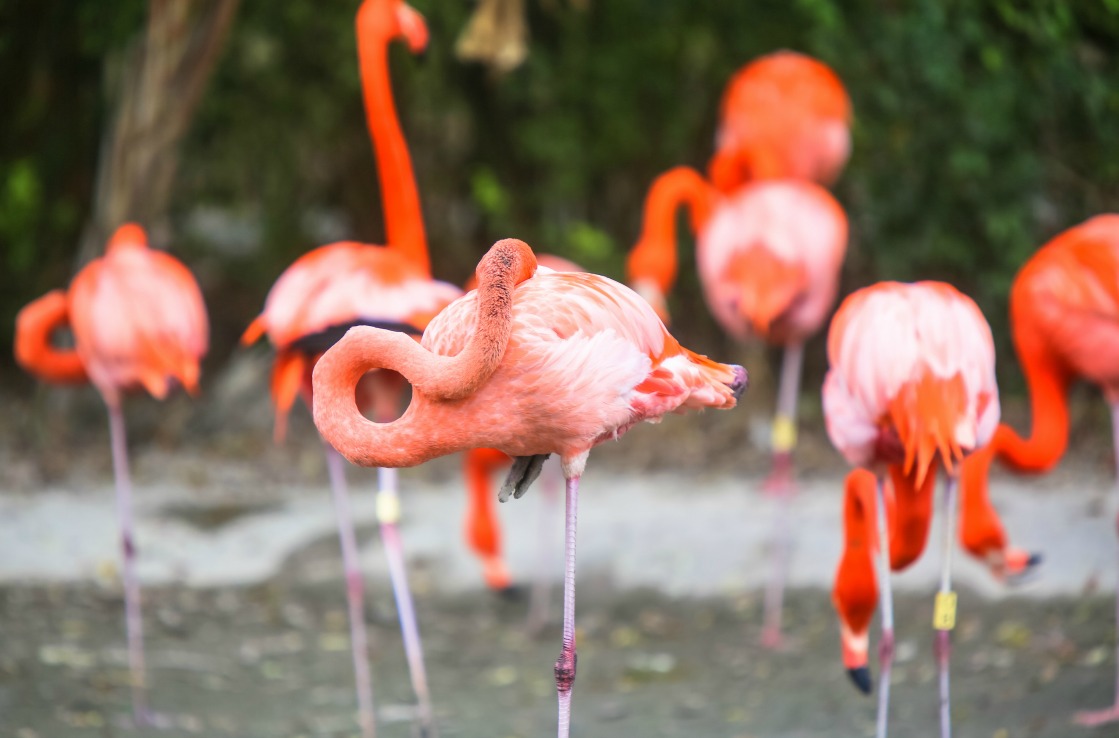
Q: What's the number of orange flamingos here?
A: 8